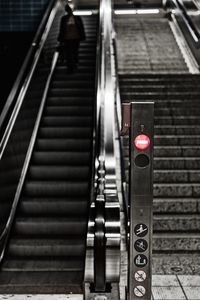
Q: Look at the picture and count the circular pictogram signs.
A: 5